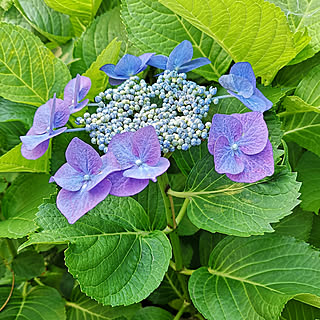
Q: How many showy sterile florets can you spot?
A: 8